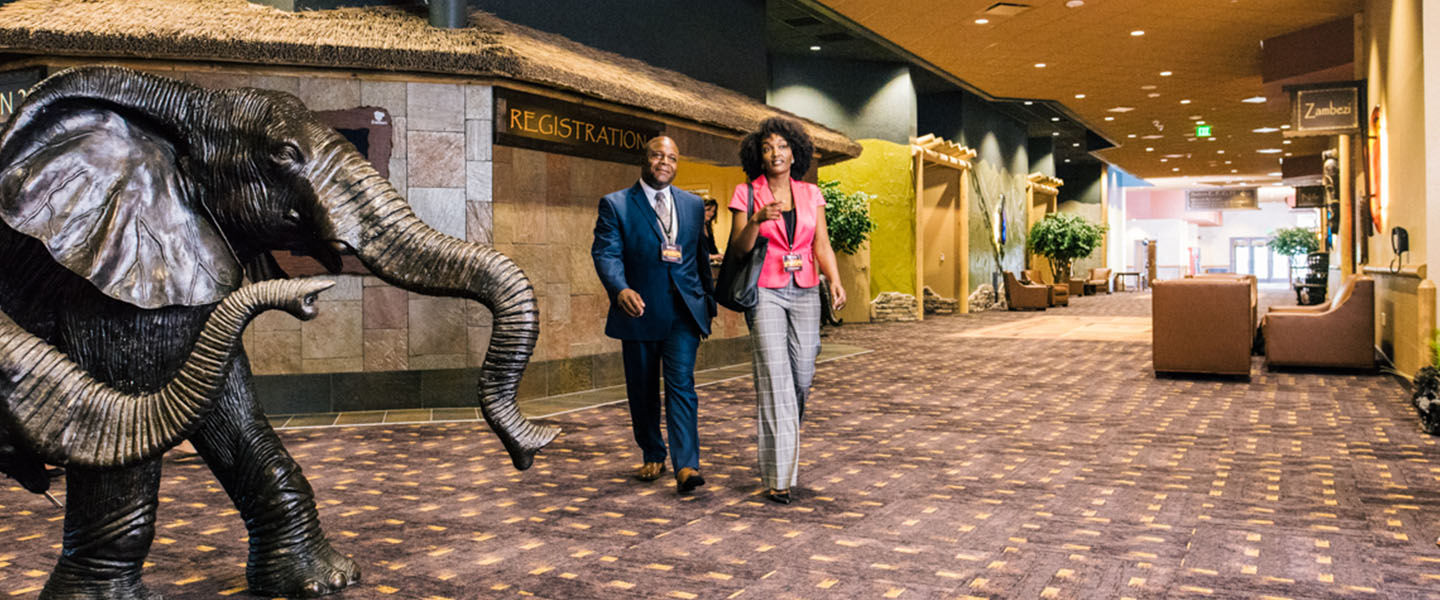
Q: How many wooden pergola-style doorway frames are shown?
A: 2